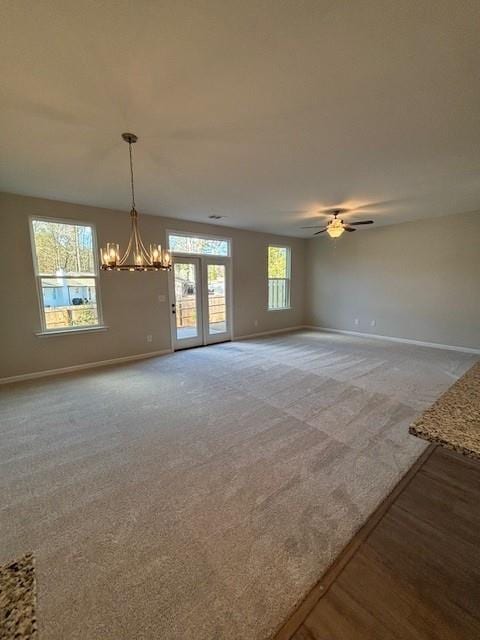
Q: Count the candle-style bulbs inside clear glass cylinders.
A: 5